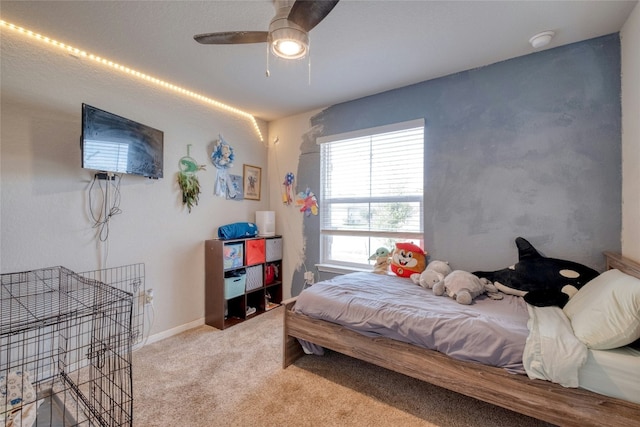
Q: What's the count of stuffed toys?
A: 5